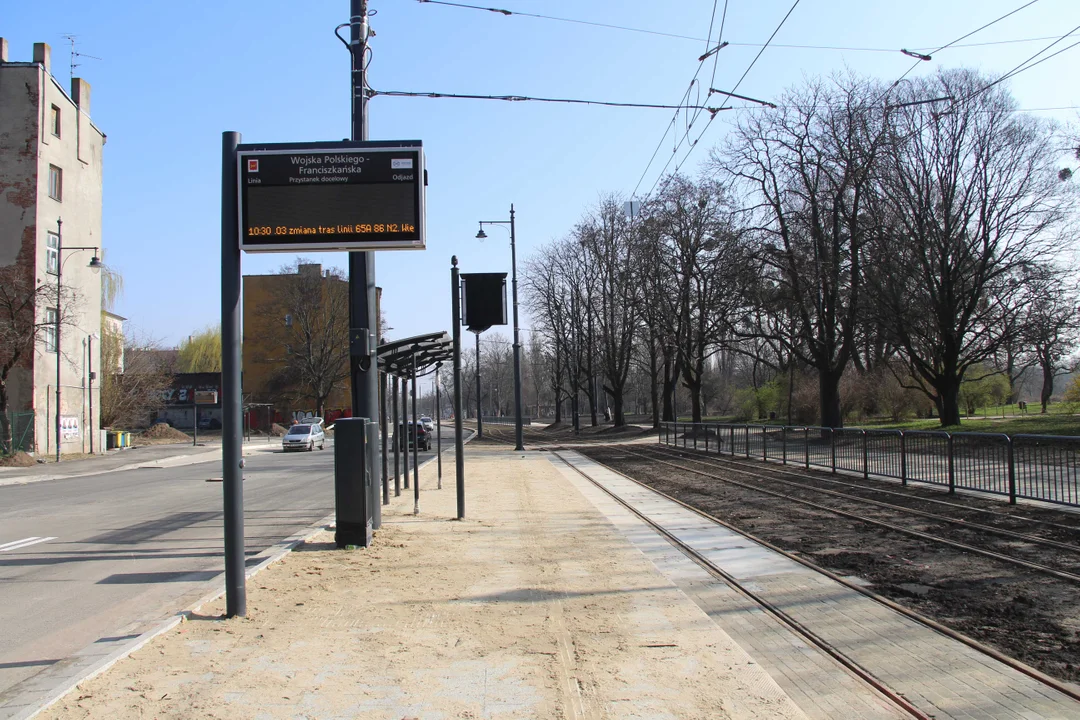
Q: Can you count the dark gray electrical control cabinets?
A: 1